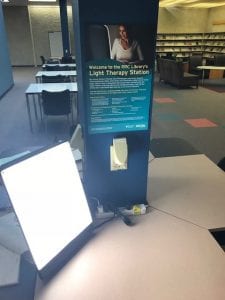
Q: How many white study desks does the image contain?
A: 3